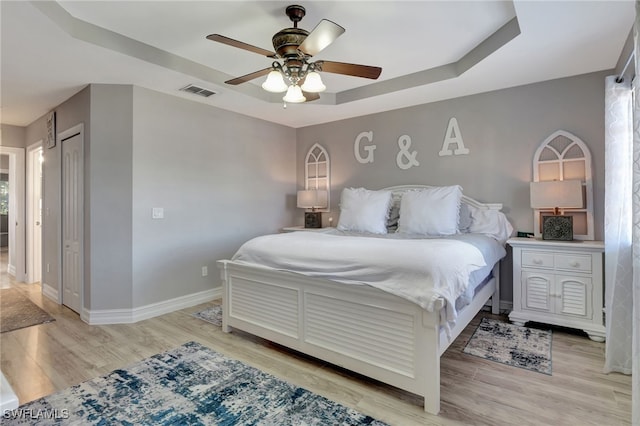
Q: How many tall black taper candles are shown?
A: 0